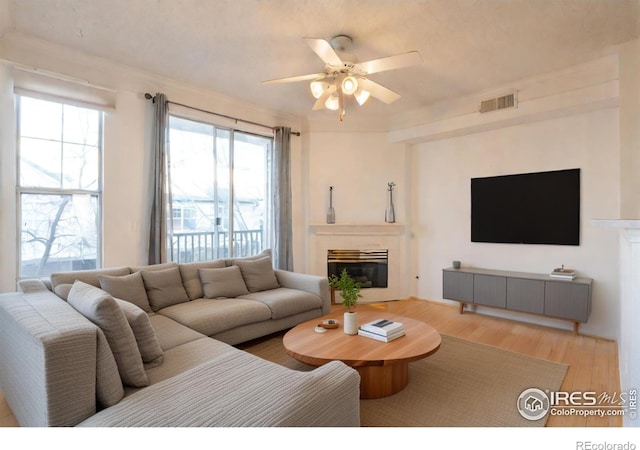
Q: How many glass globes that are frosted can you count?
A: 4